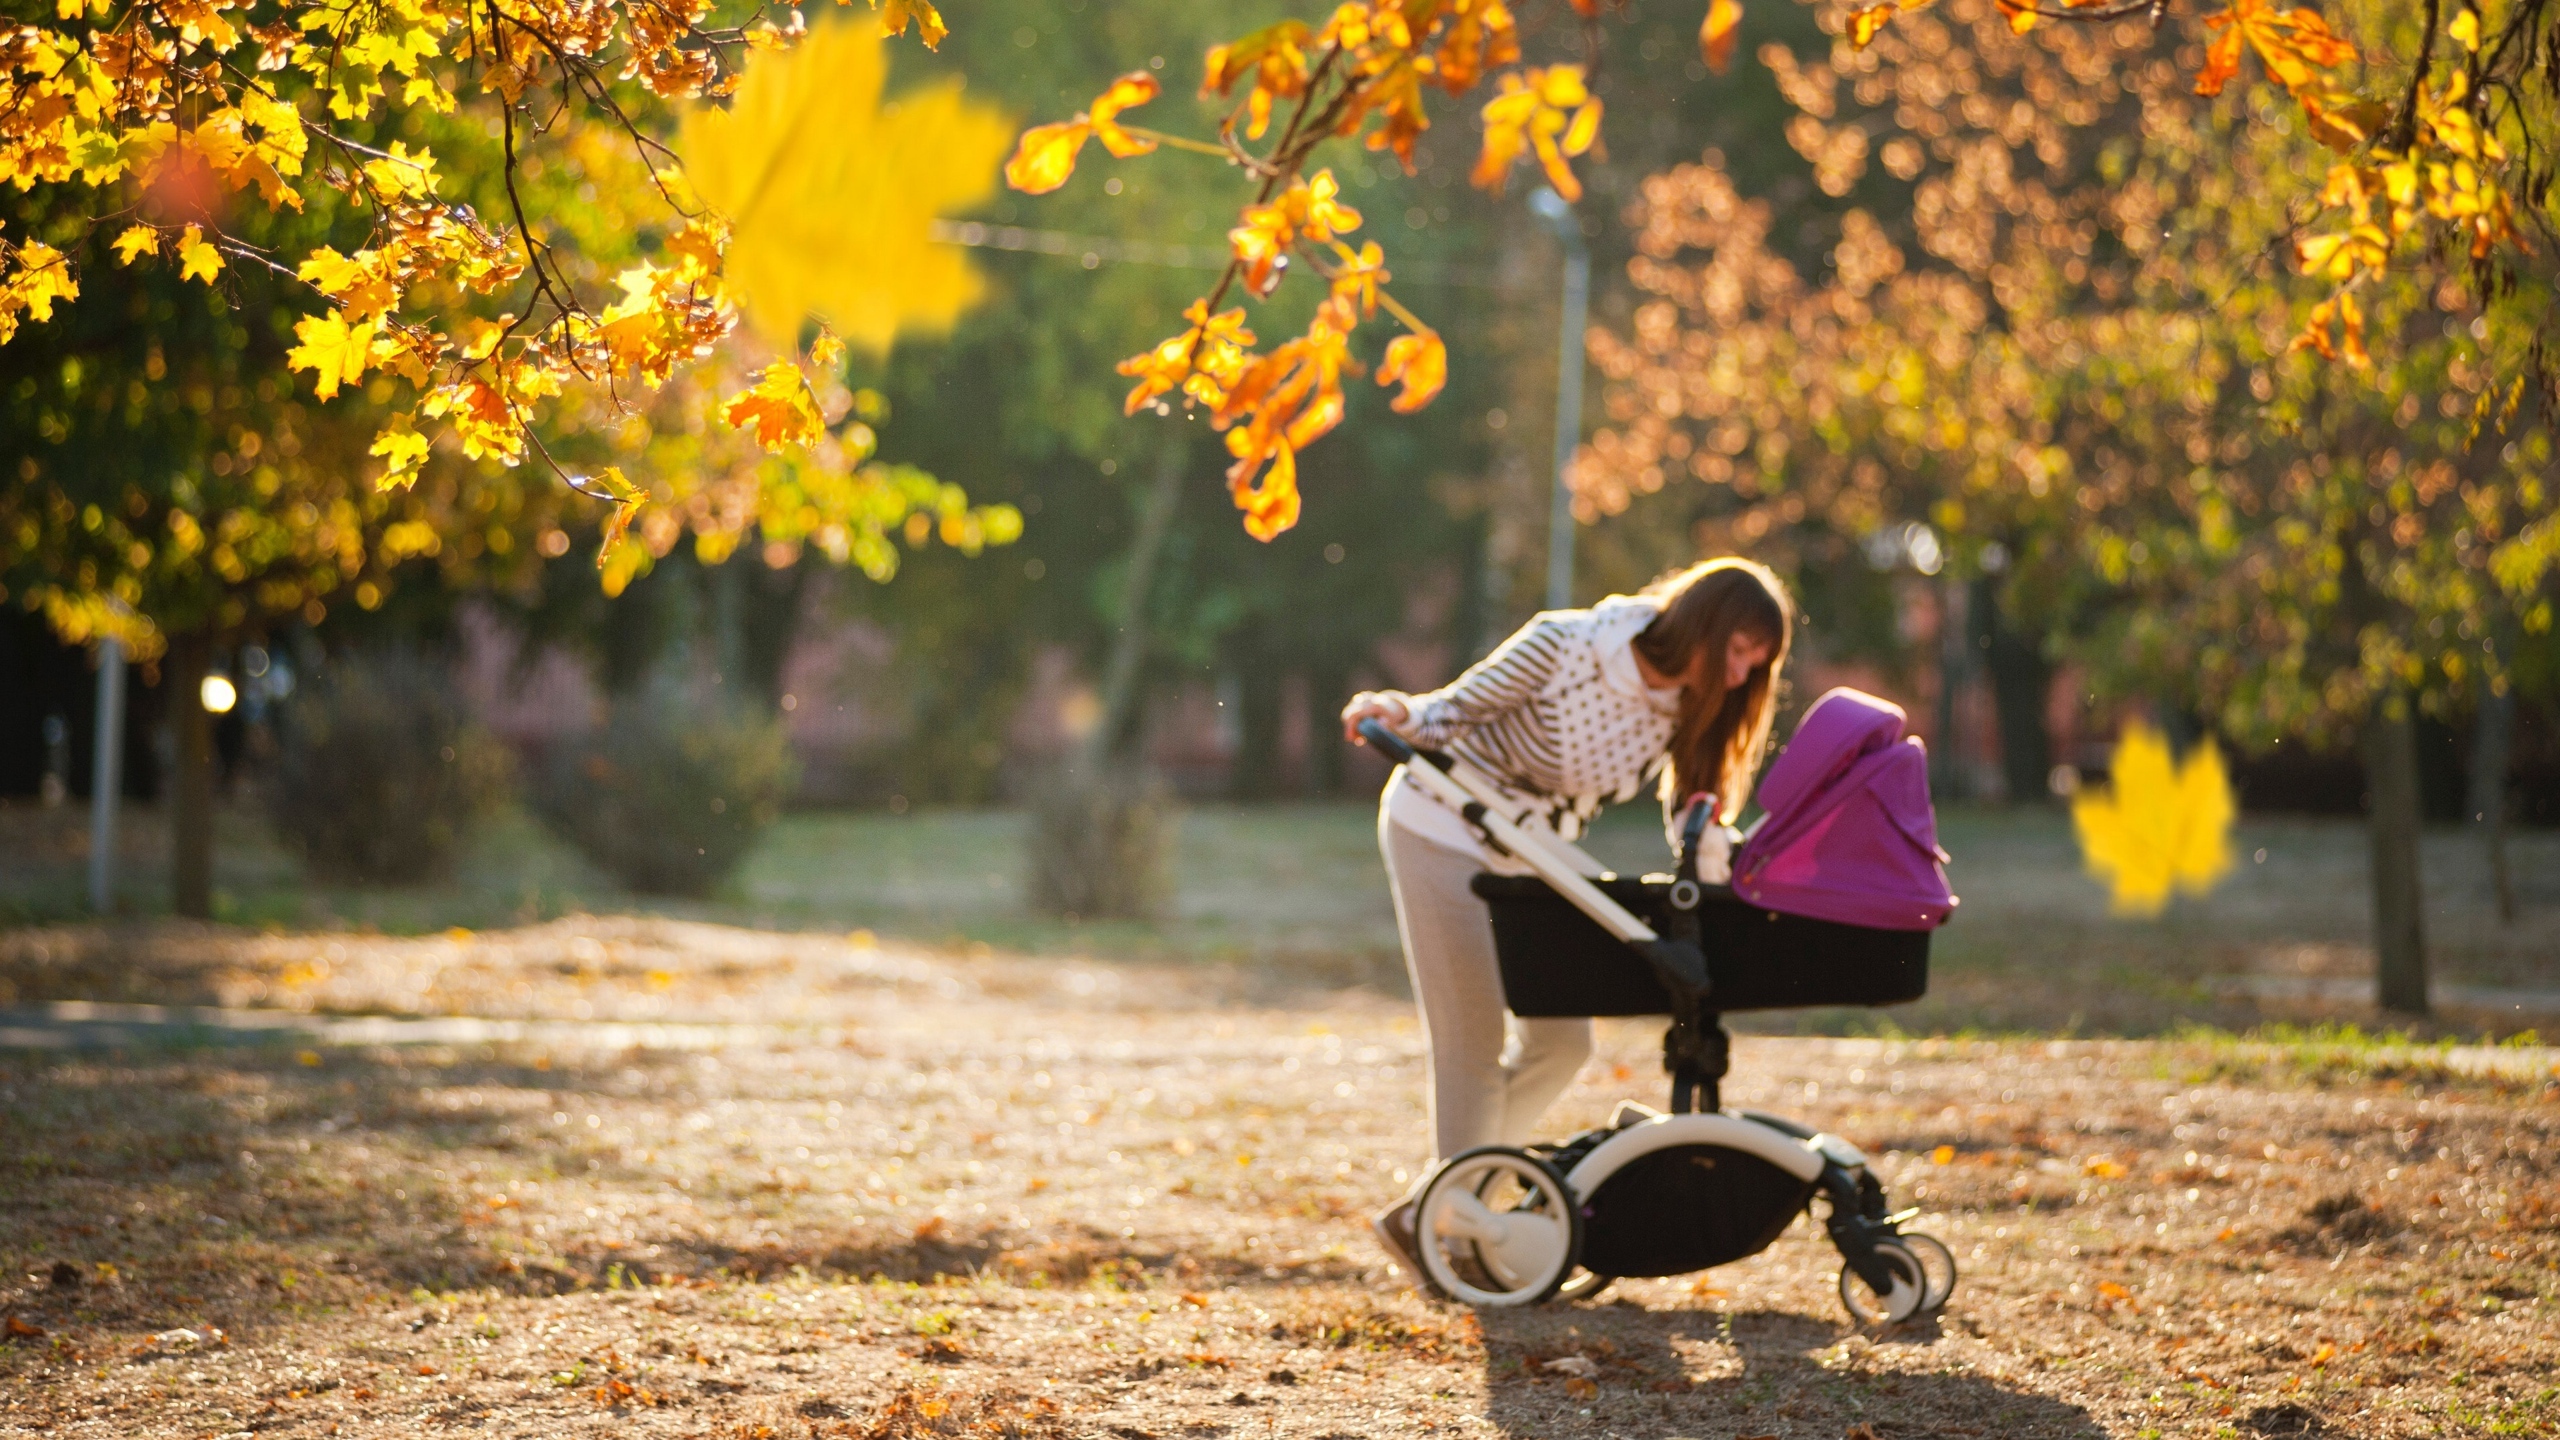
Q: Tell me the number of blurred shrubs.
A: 3